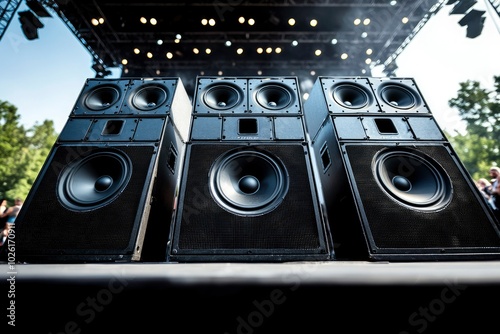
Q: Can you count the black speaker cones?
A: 9